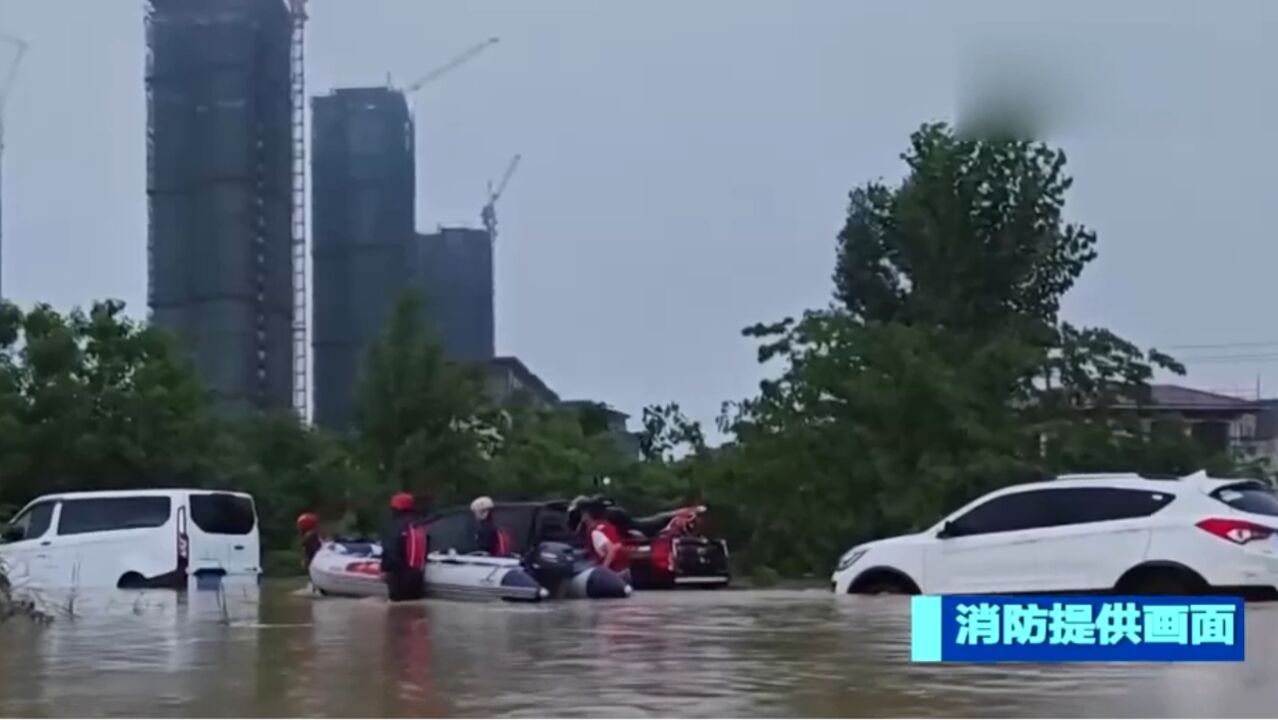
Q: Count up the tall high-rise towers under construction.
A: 3